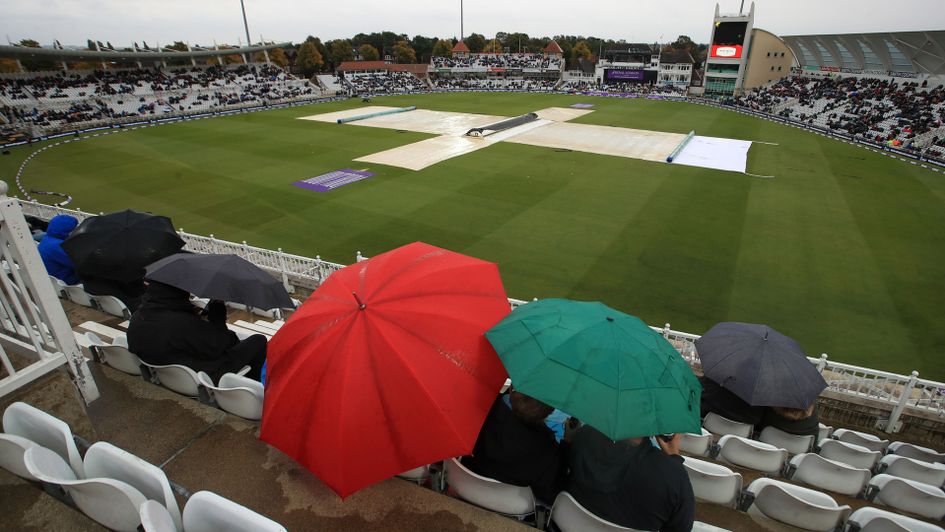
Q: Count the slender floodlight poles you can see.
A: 3